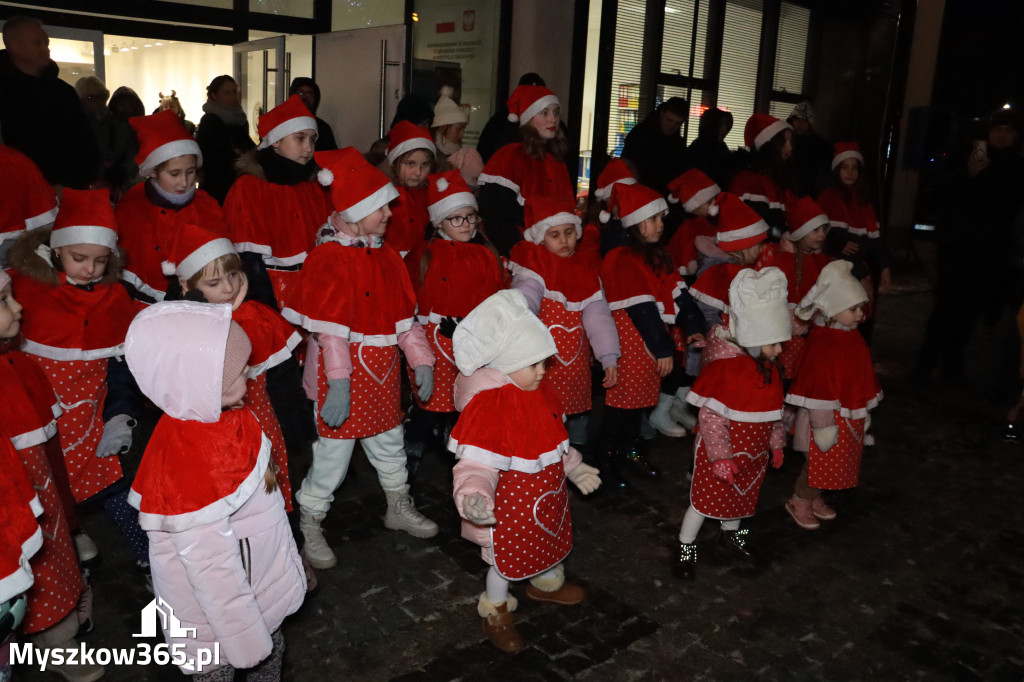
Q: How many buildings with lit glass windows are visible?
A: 1